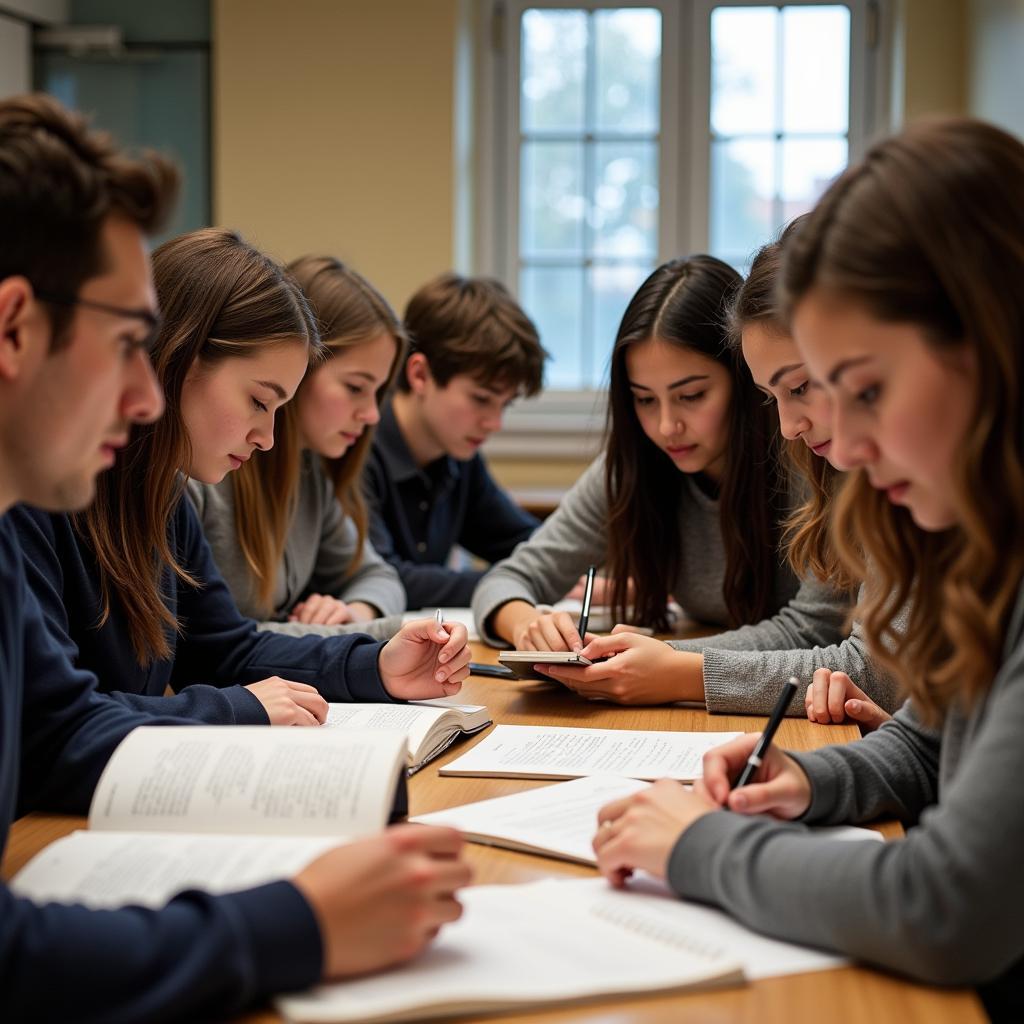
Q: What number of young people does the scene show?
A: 7